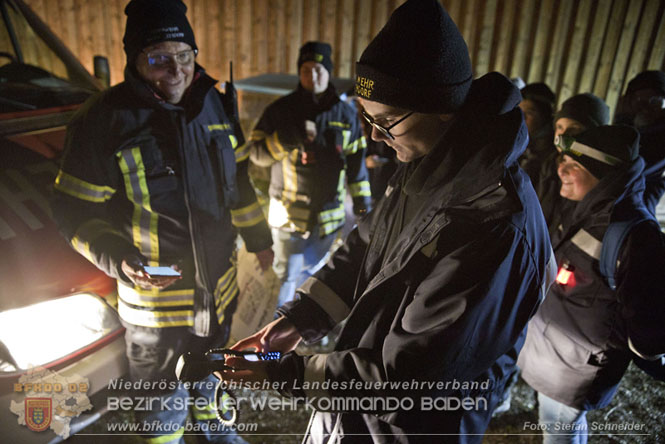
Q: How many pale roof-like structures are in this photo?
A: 1